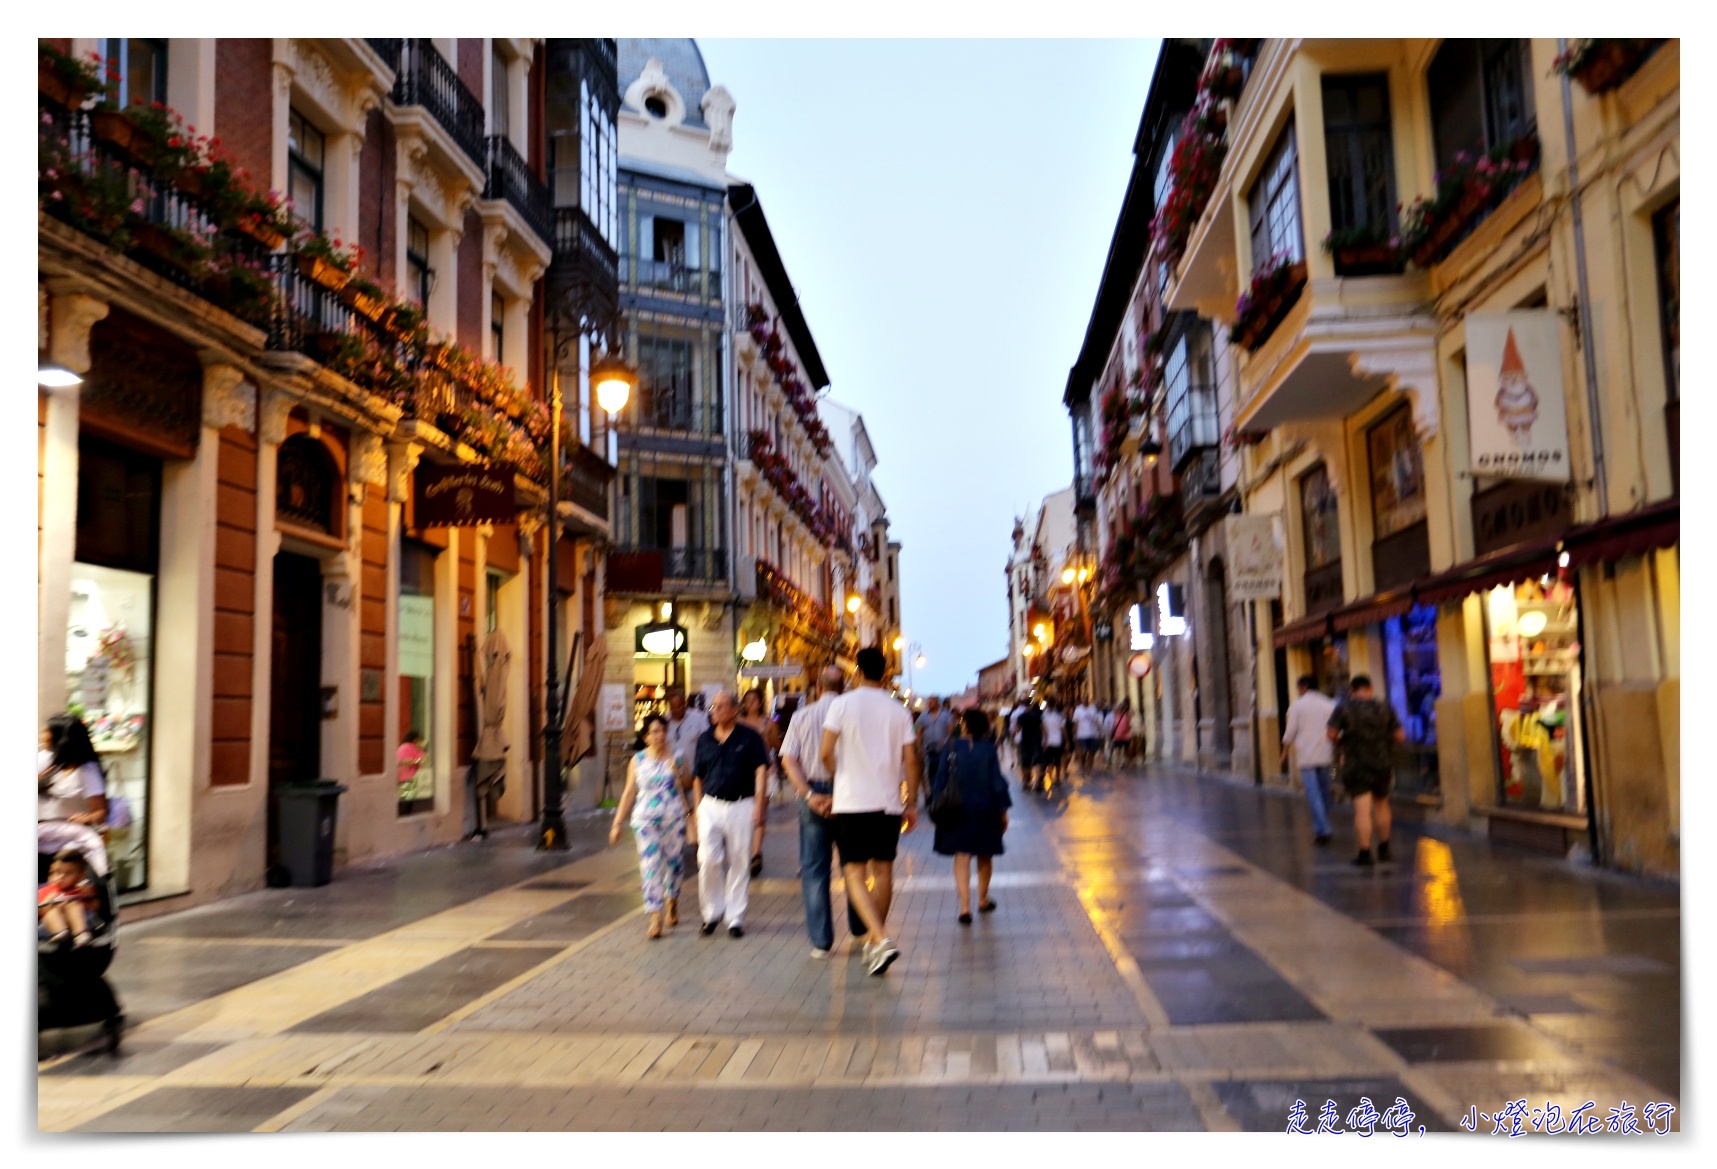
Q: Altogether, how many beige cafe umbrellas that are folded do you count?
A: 2